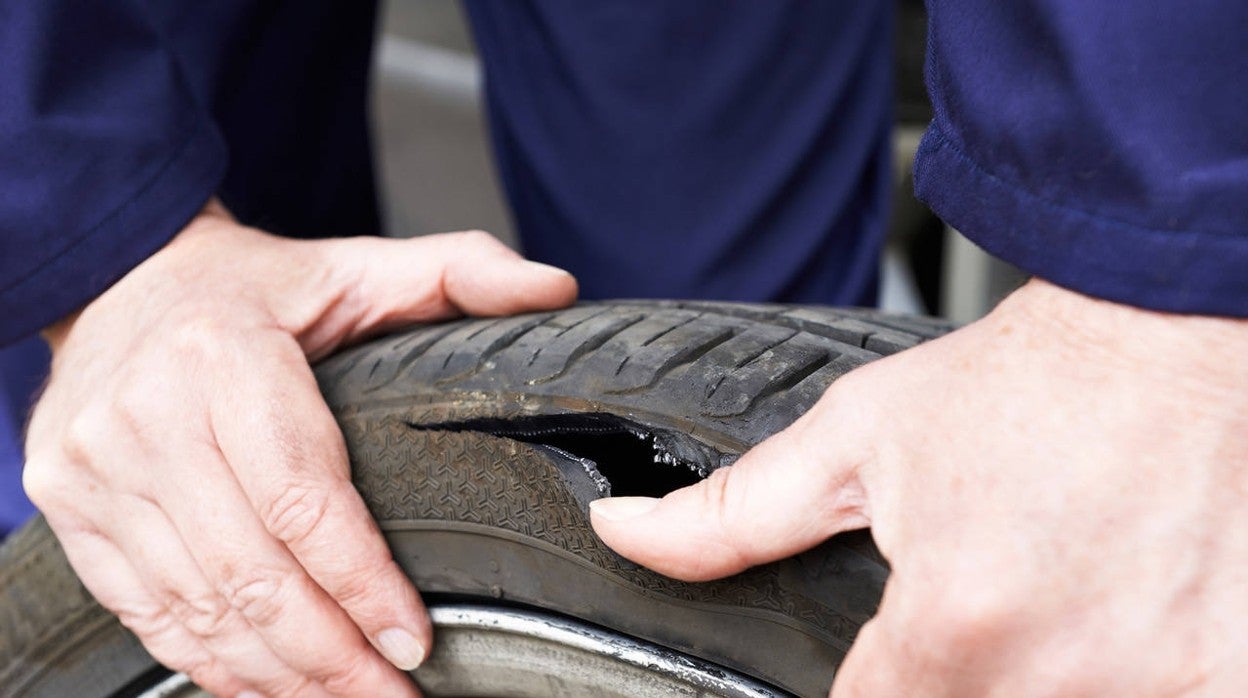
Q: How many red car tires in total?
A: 0